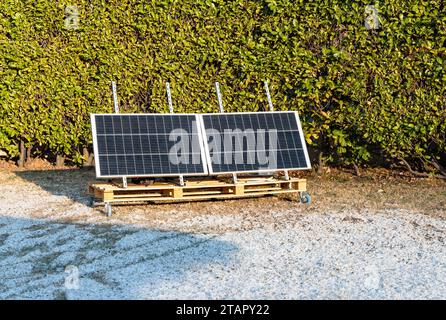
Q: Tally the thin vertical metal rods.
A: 4